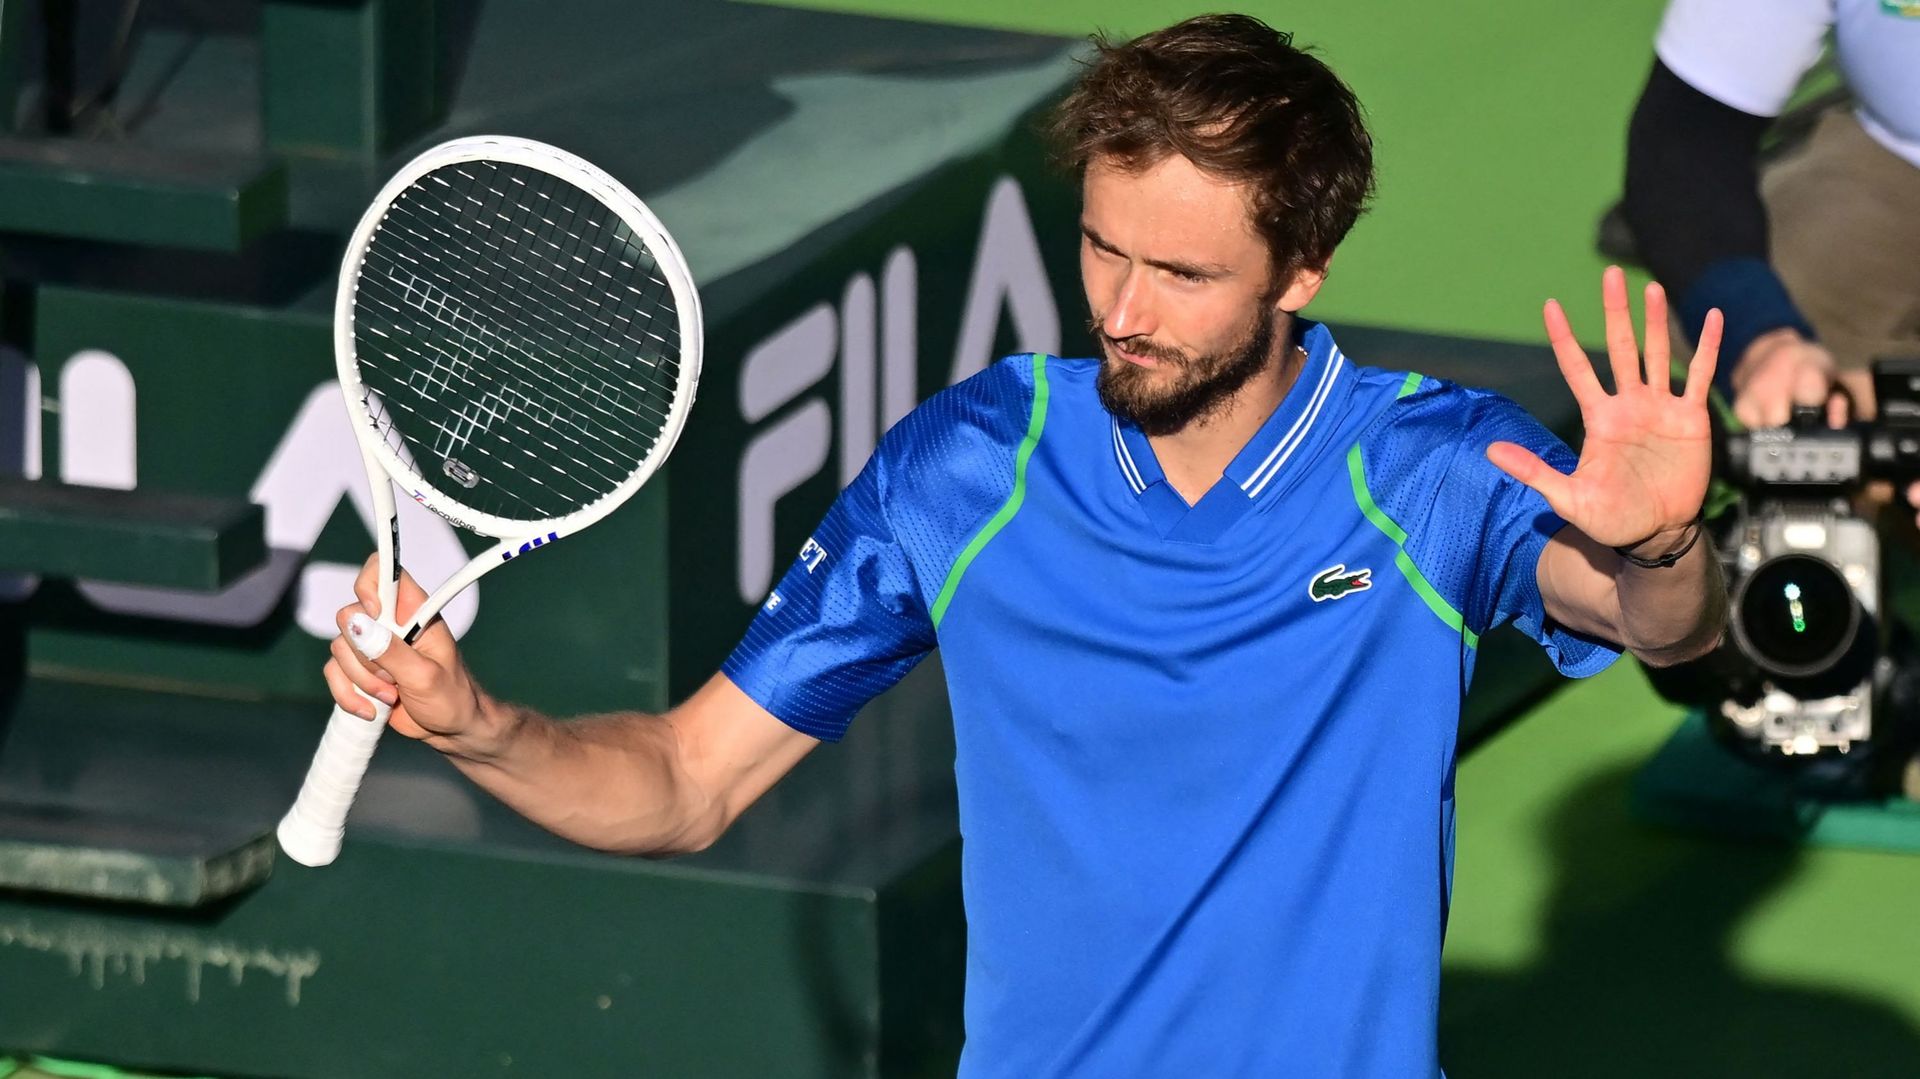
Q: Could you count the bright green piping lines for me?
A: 2